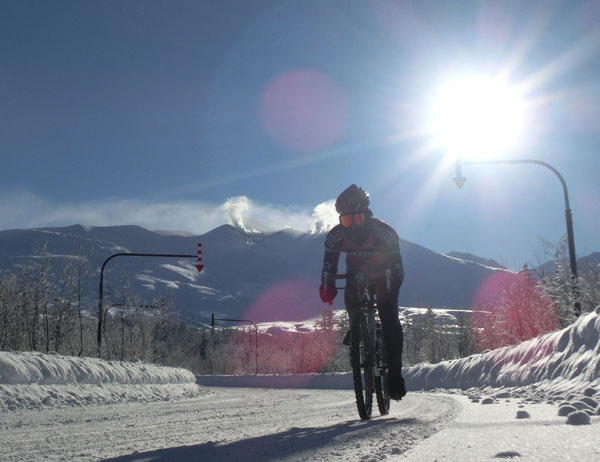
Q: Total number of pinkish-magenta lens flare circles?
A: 3